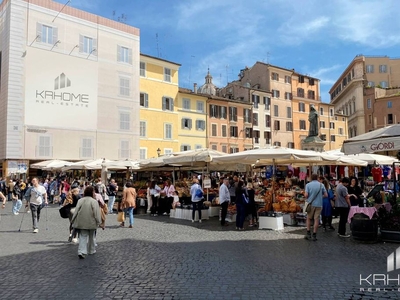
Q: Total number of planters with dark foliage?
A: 1